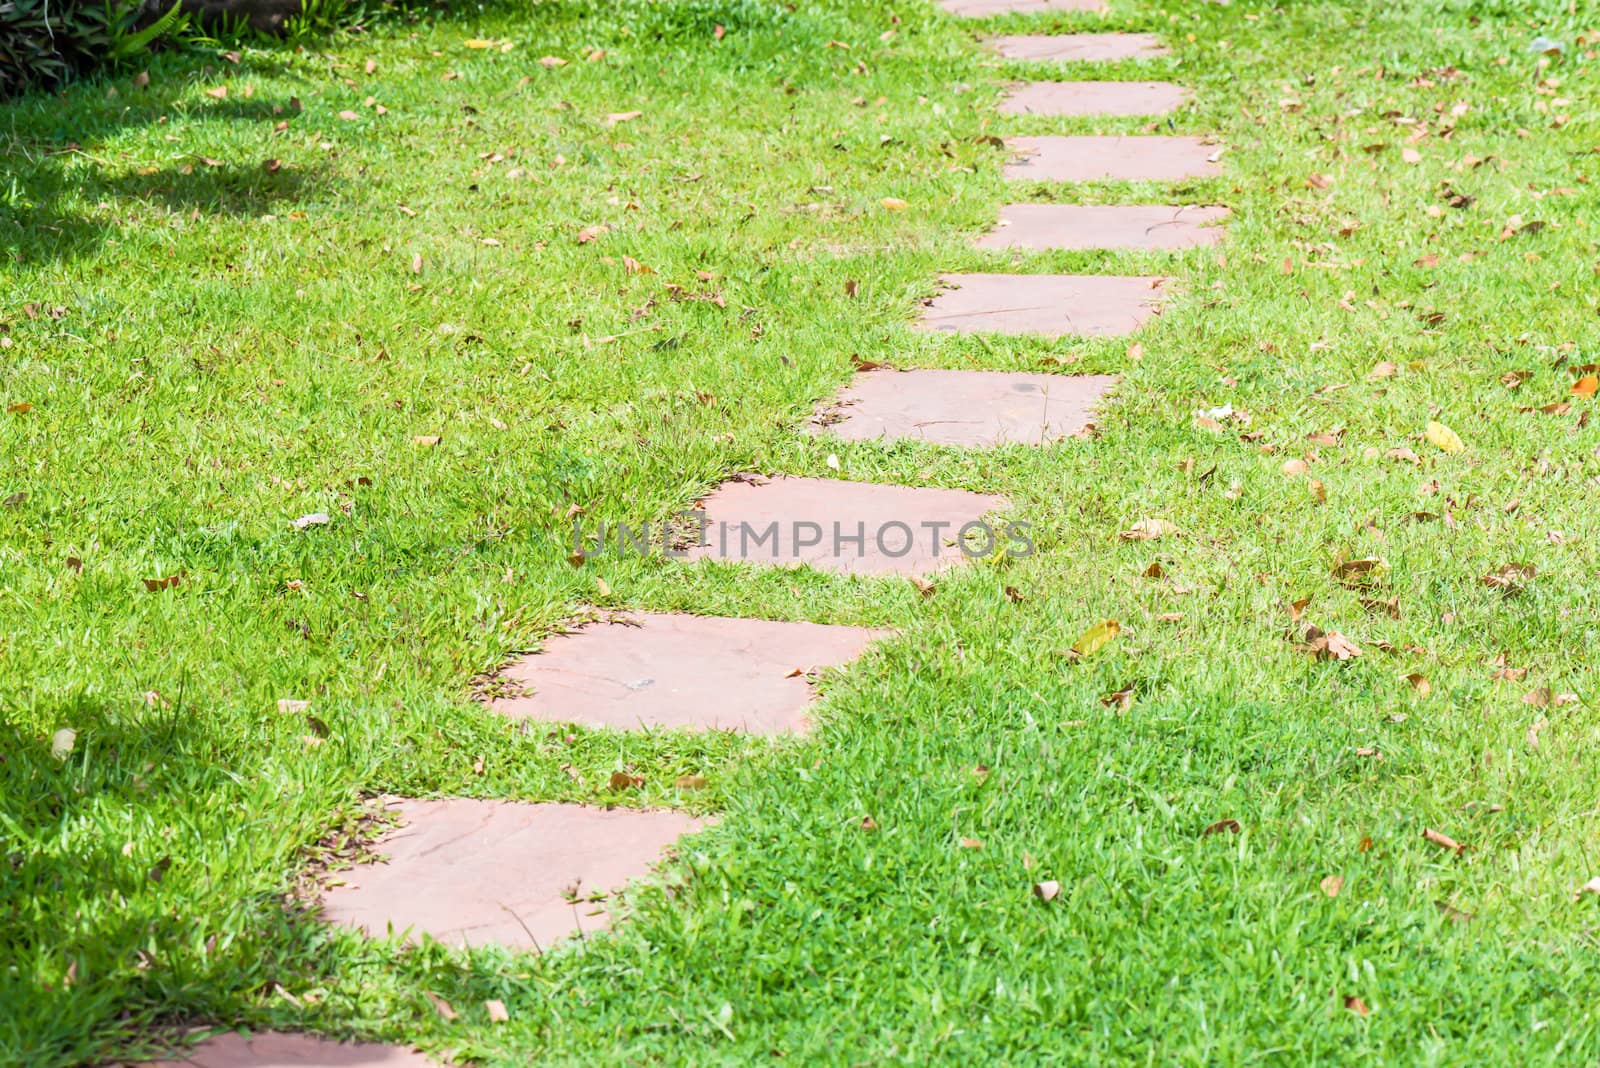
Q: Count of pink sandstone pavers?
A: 11